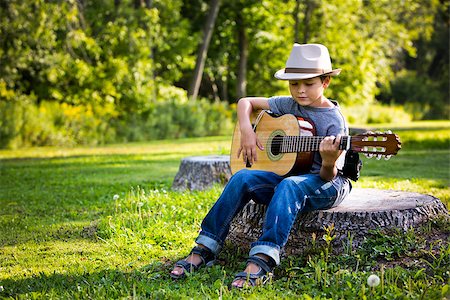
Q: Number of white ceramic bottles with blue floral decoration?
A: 0